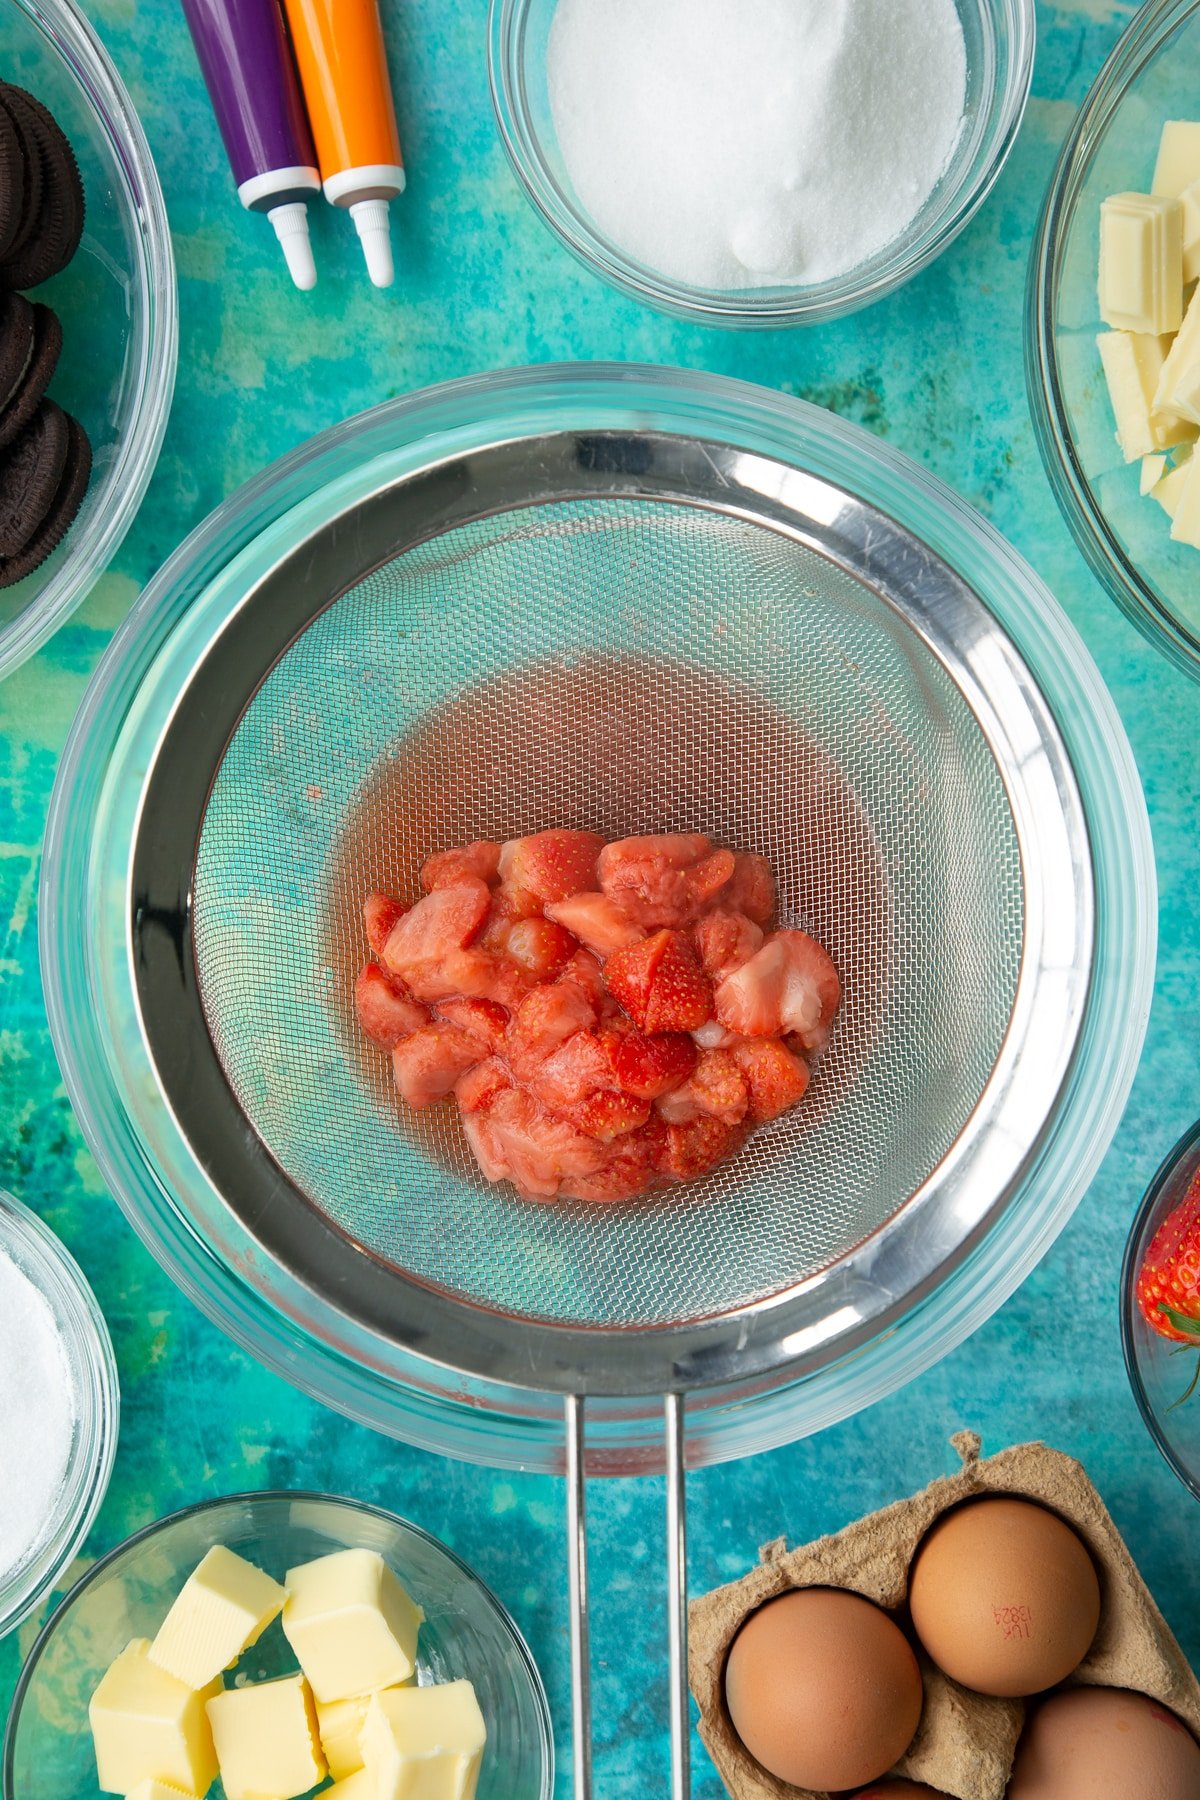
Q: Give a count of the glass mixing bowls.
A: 7